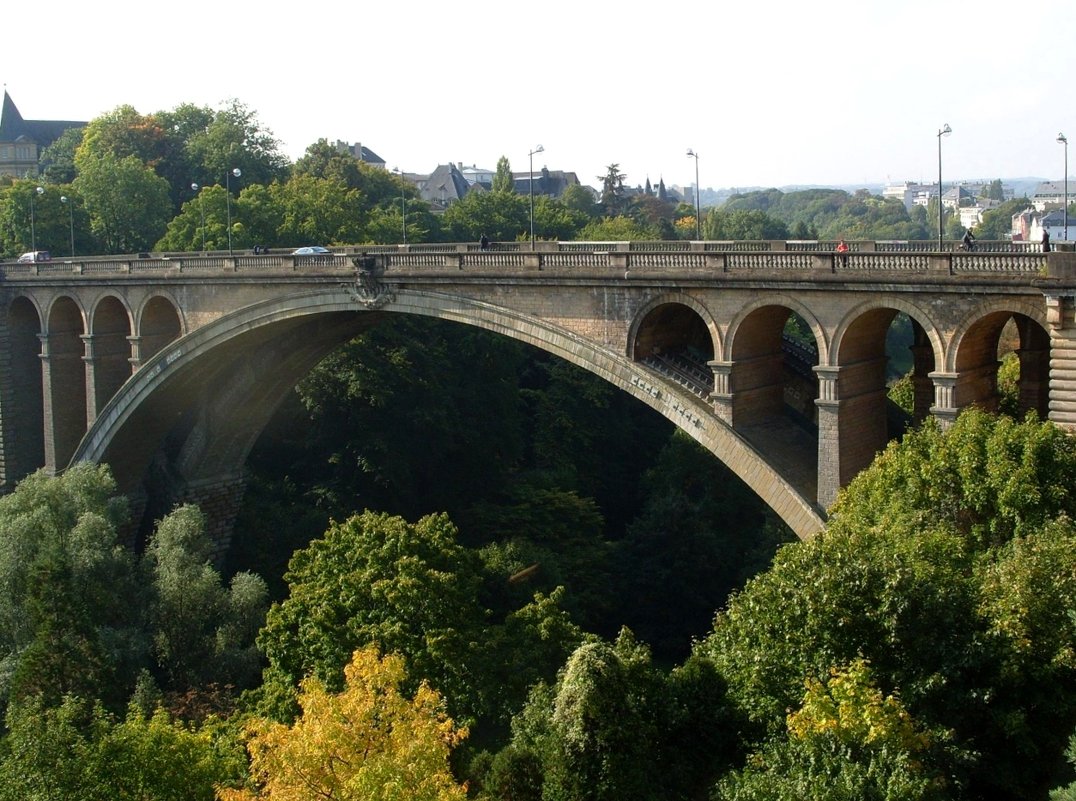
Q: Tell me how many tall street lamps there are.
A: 9